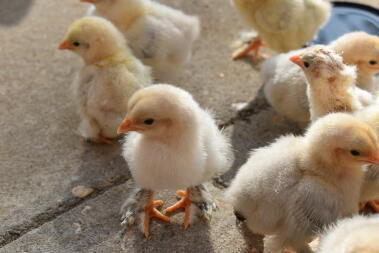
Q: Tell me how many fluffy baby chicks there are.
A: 9